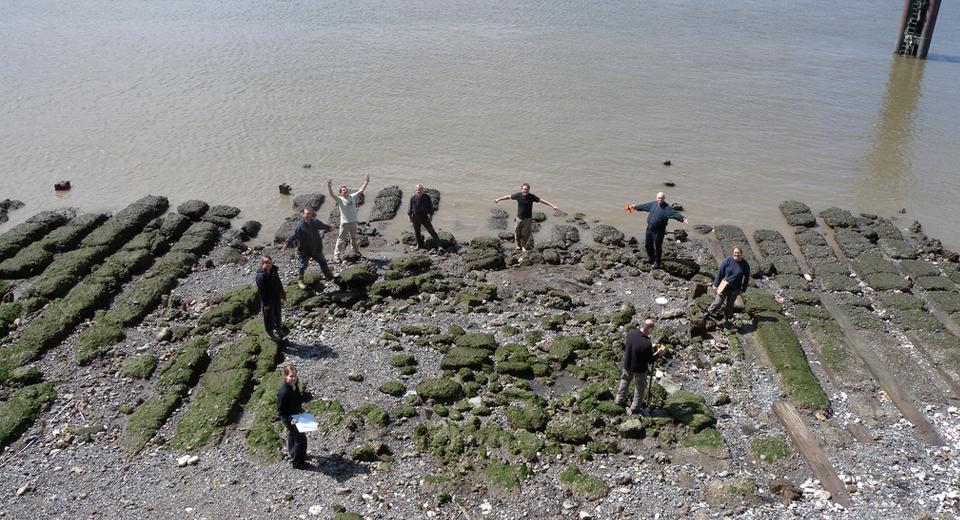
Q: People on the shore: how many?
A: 9